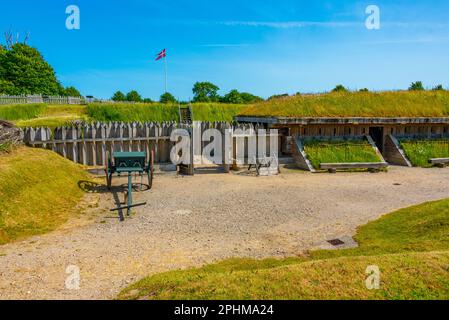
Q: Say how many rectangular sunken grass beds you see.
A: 2